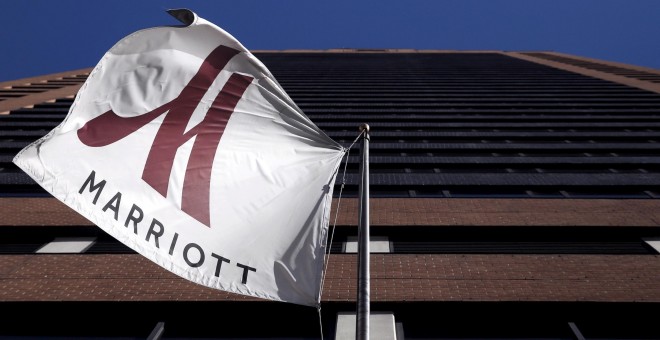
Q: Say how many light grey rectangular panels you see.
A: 4